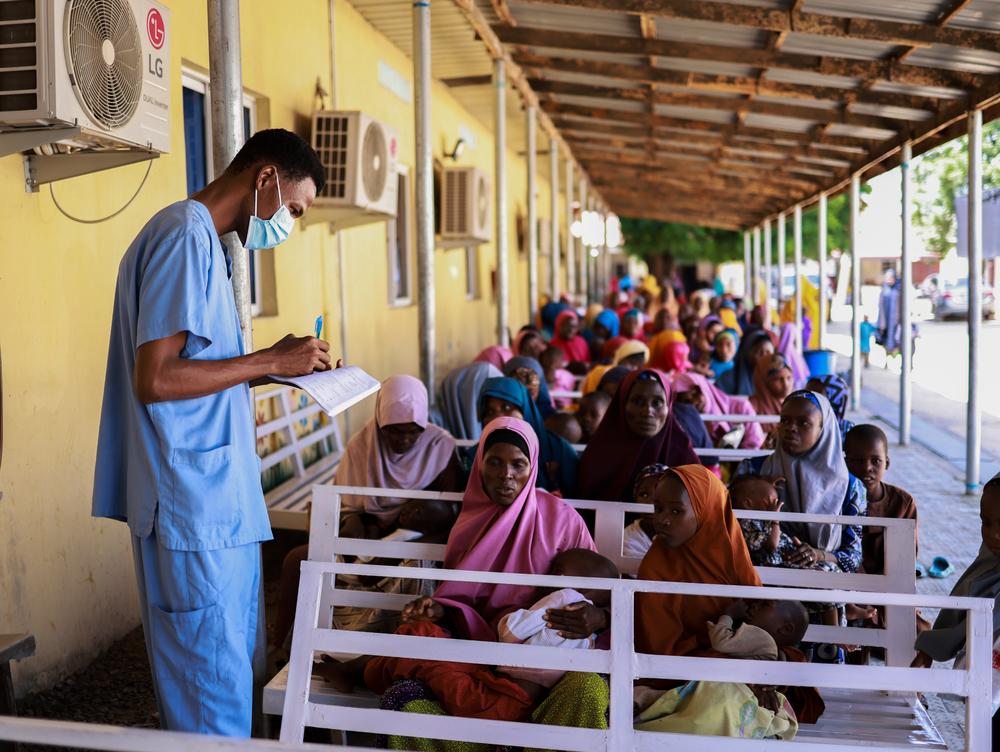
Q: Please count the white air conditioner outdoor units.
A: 3